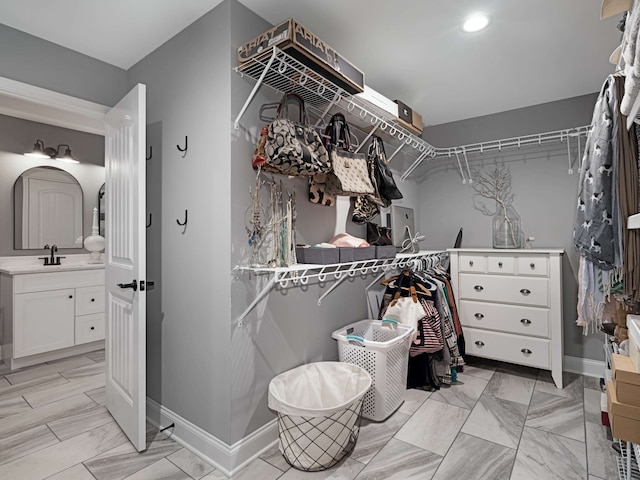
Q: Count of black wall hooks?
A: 4